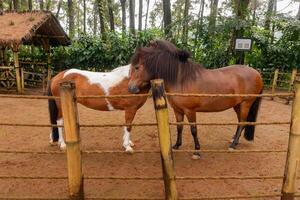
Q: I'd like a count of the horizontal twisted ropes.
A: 5